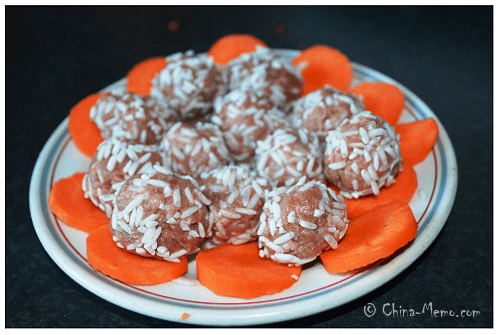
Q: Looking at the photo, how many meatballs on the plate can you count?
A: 12